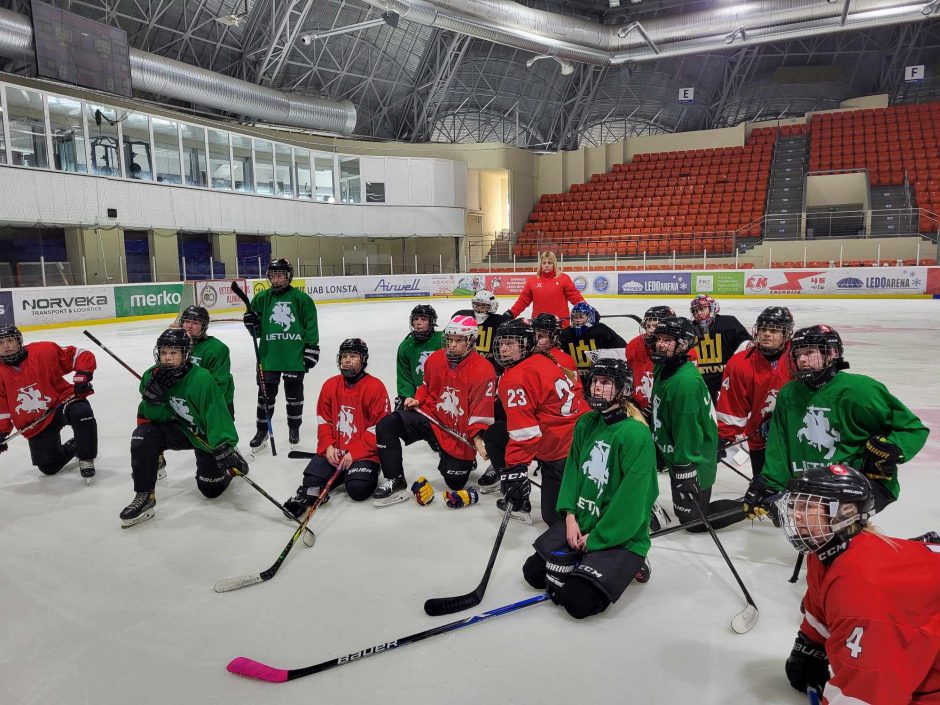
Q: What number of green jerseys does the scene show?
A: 7